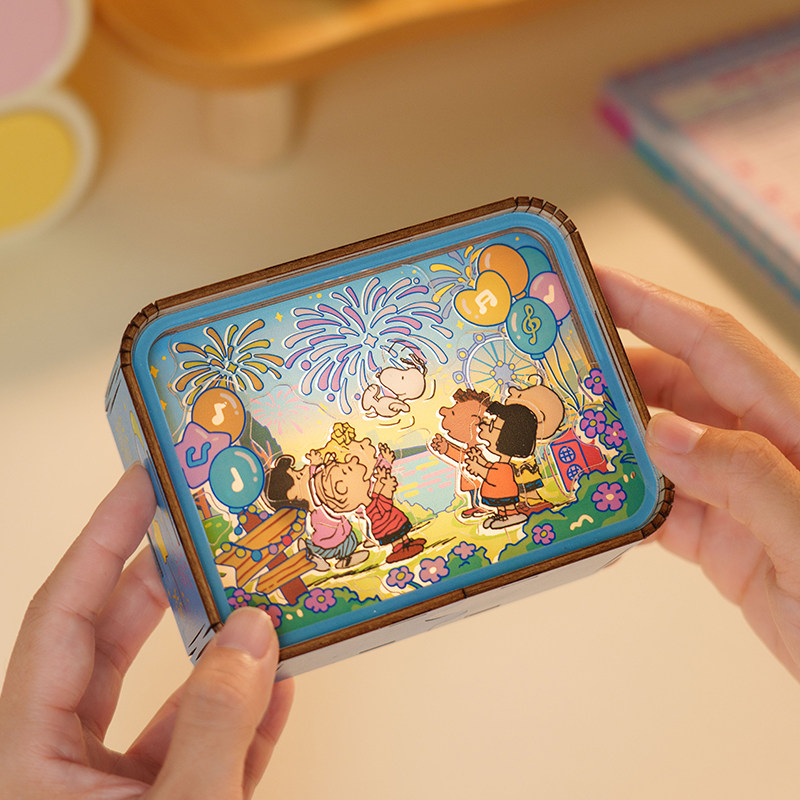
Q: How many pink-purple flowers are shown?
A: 11